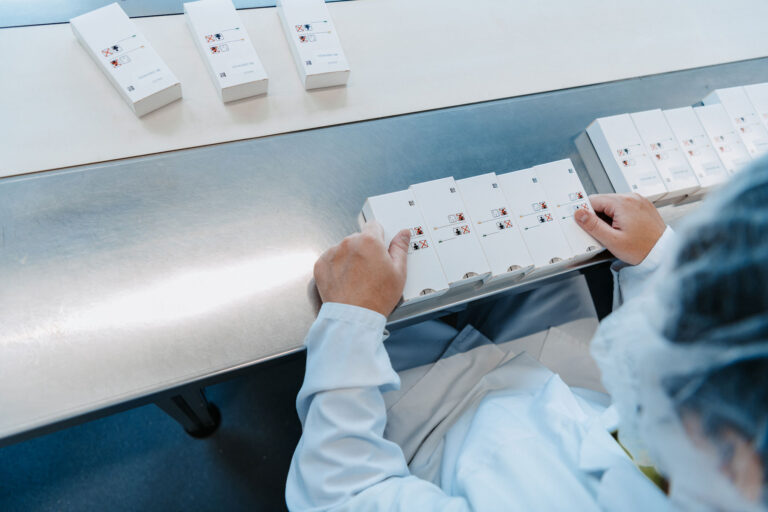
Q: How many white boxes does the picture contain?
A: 14